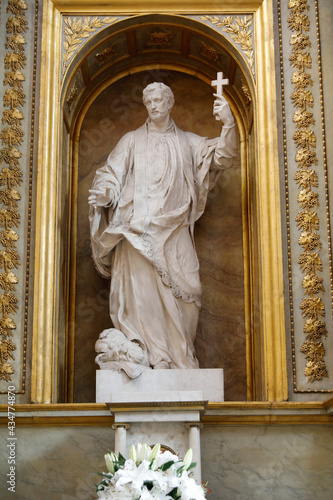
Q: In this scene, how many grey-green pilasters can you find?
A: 2